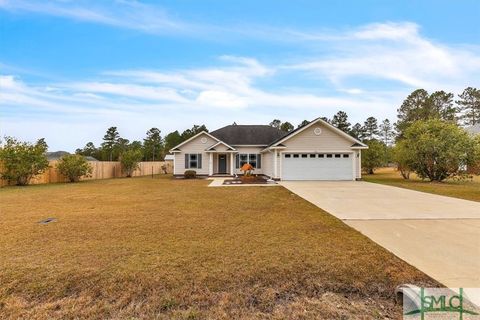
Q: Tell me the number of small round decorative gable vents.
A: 2